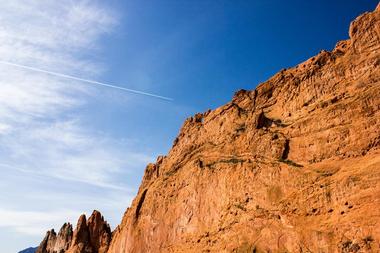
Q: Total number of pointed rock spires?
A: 4